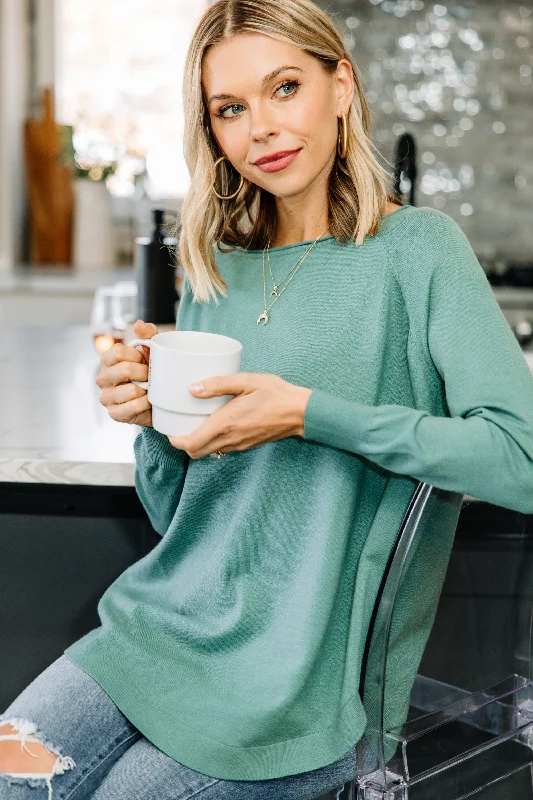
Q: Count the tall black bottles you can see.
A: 1